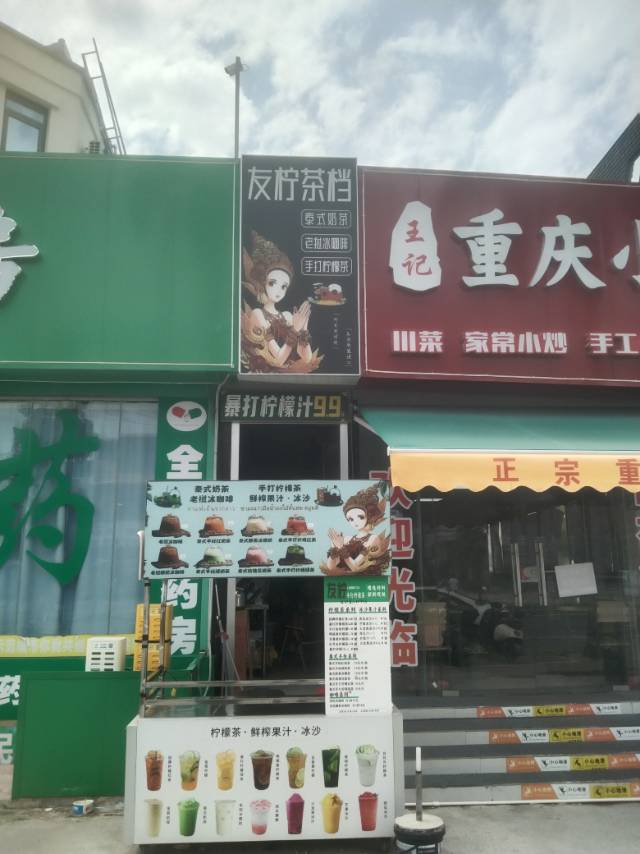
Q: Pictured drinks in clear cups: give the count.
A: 14